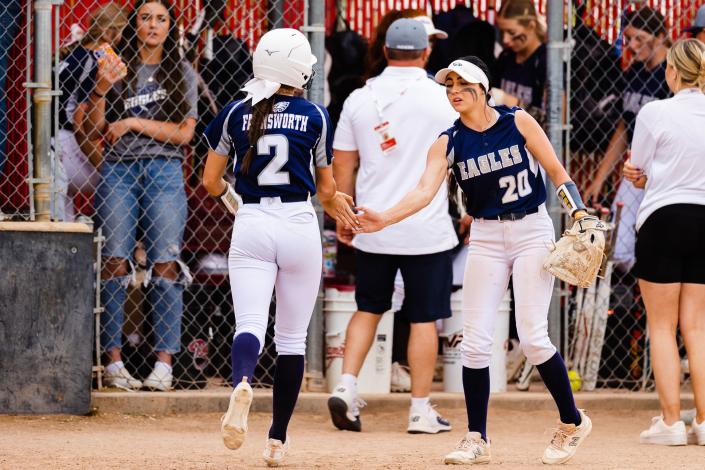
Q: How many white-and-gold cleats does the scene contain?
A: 4